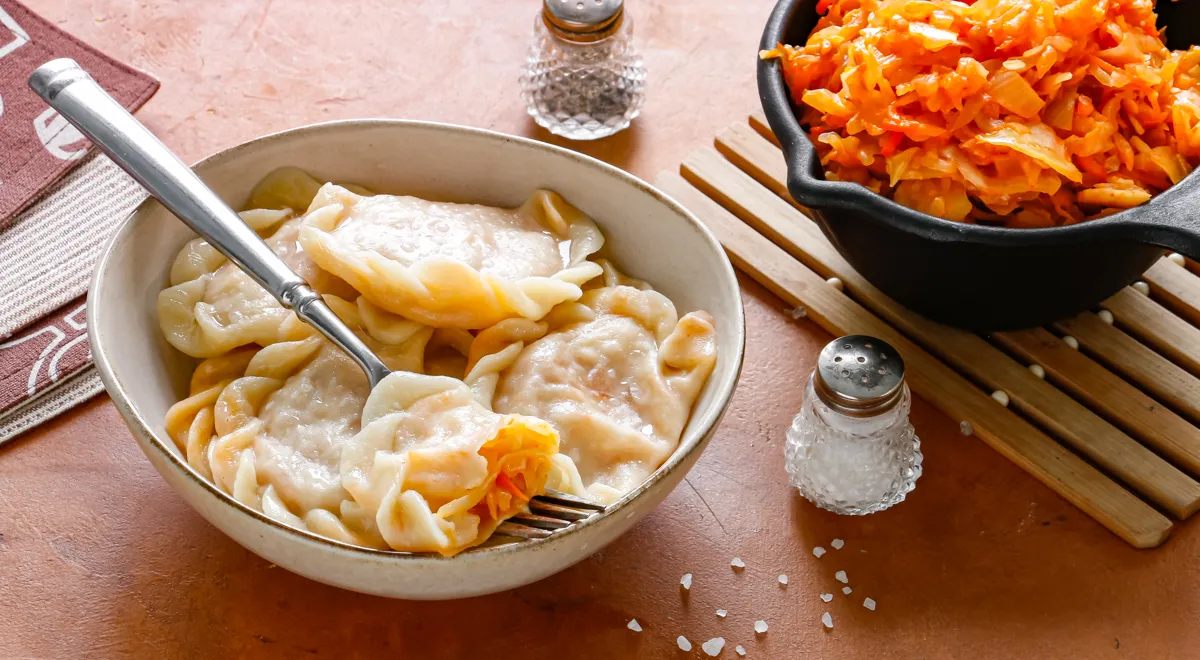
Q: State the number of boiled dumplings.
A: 5